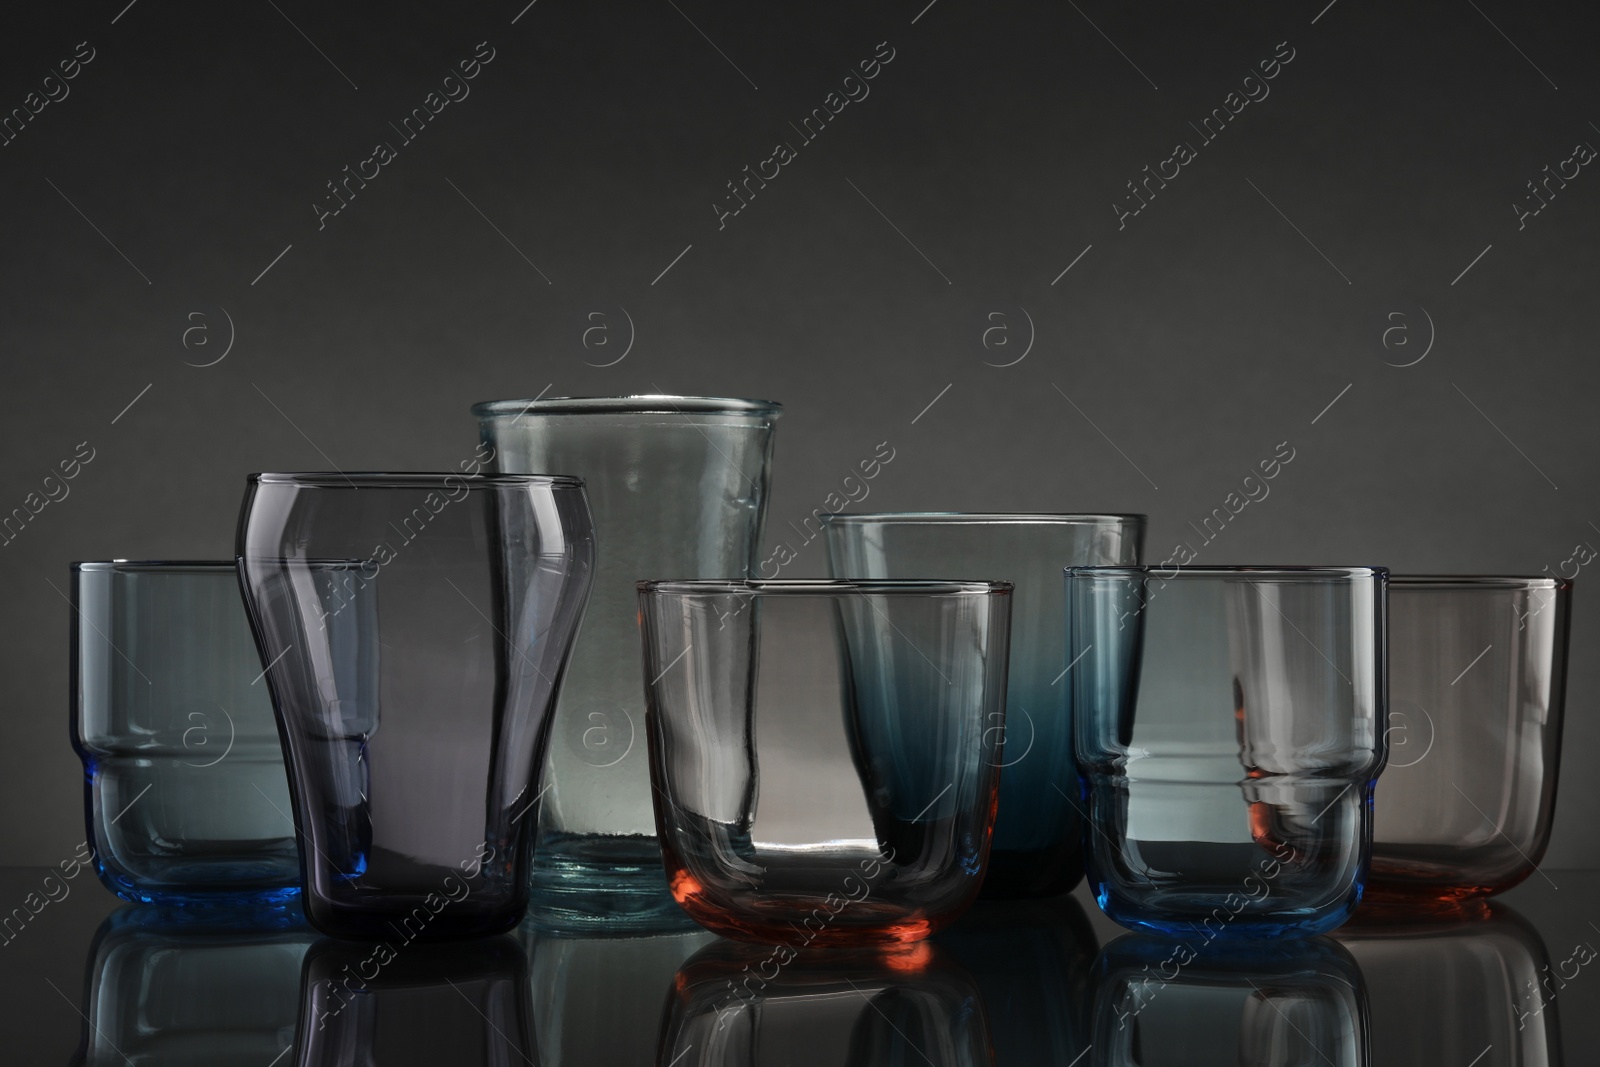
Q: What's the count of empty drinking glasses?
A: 7